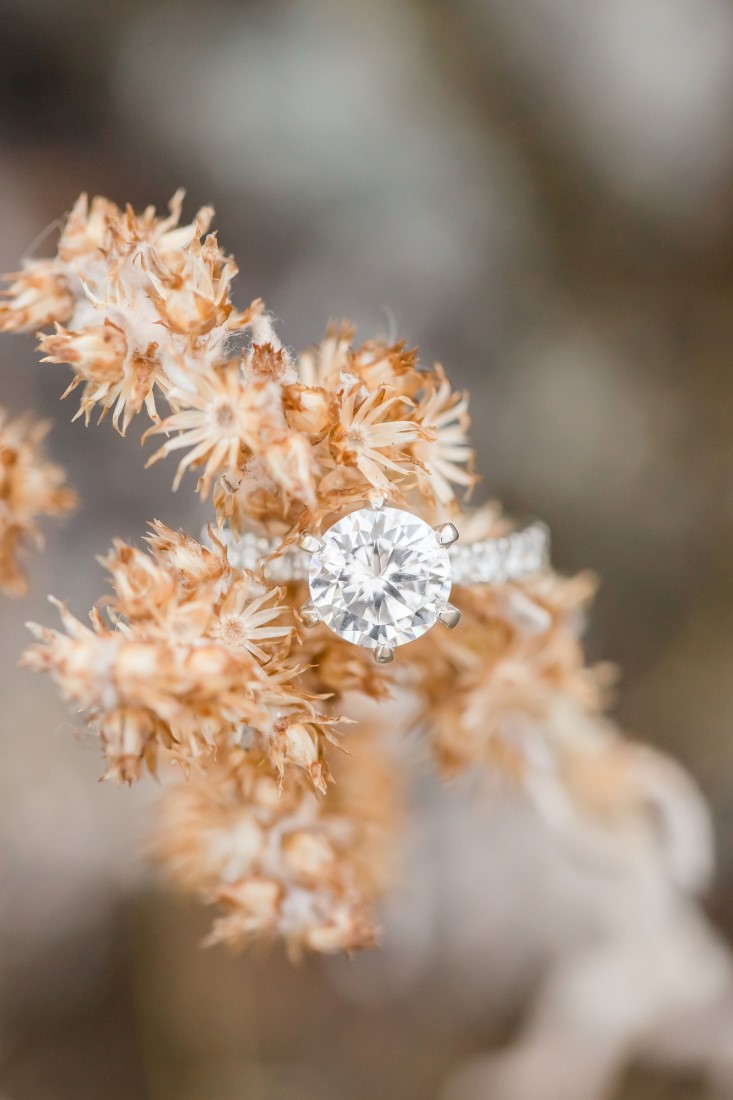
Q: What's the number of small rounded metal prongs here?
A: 6